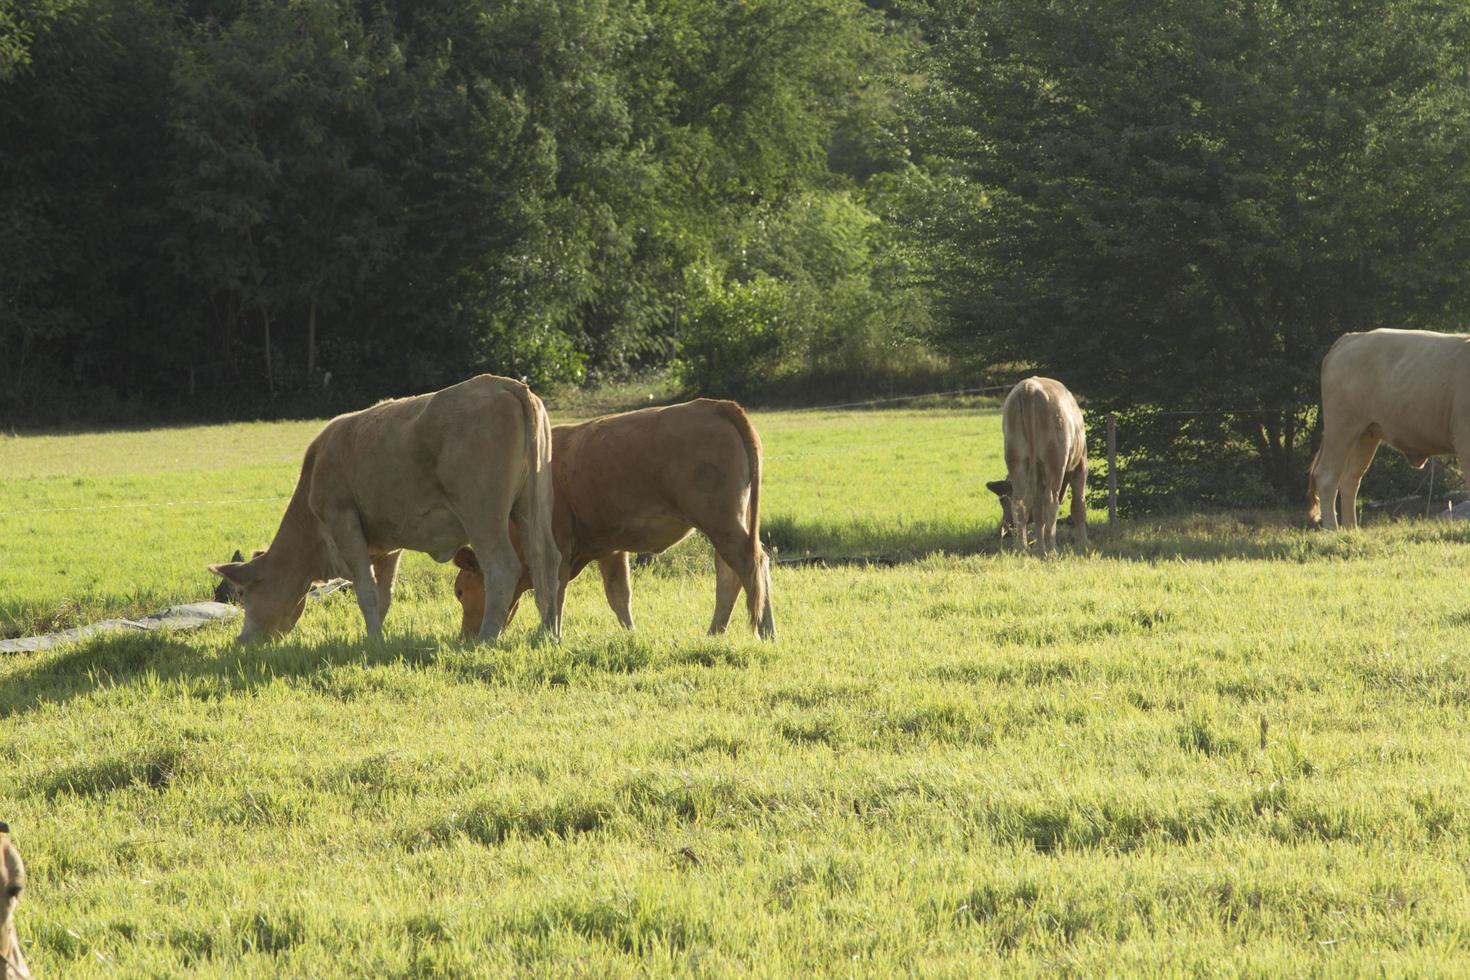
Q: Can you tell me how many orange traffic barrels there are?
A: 0